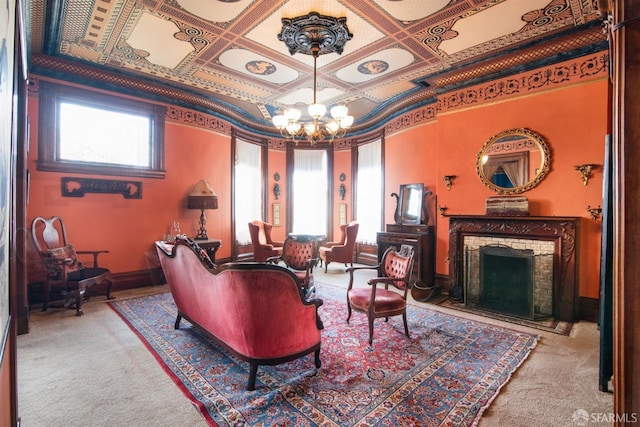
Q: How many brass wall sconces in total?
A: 4